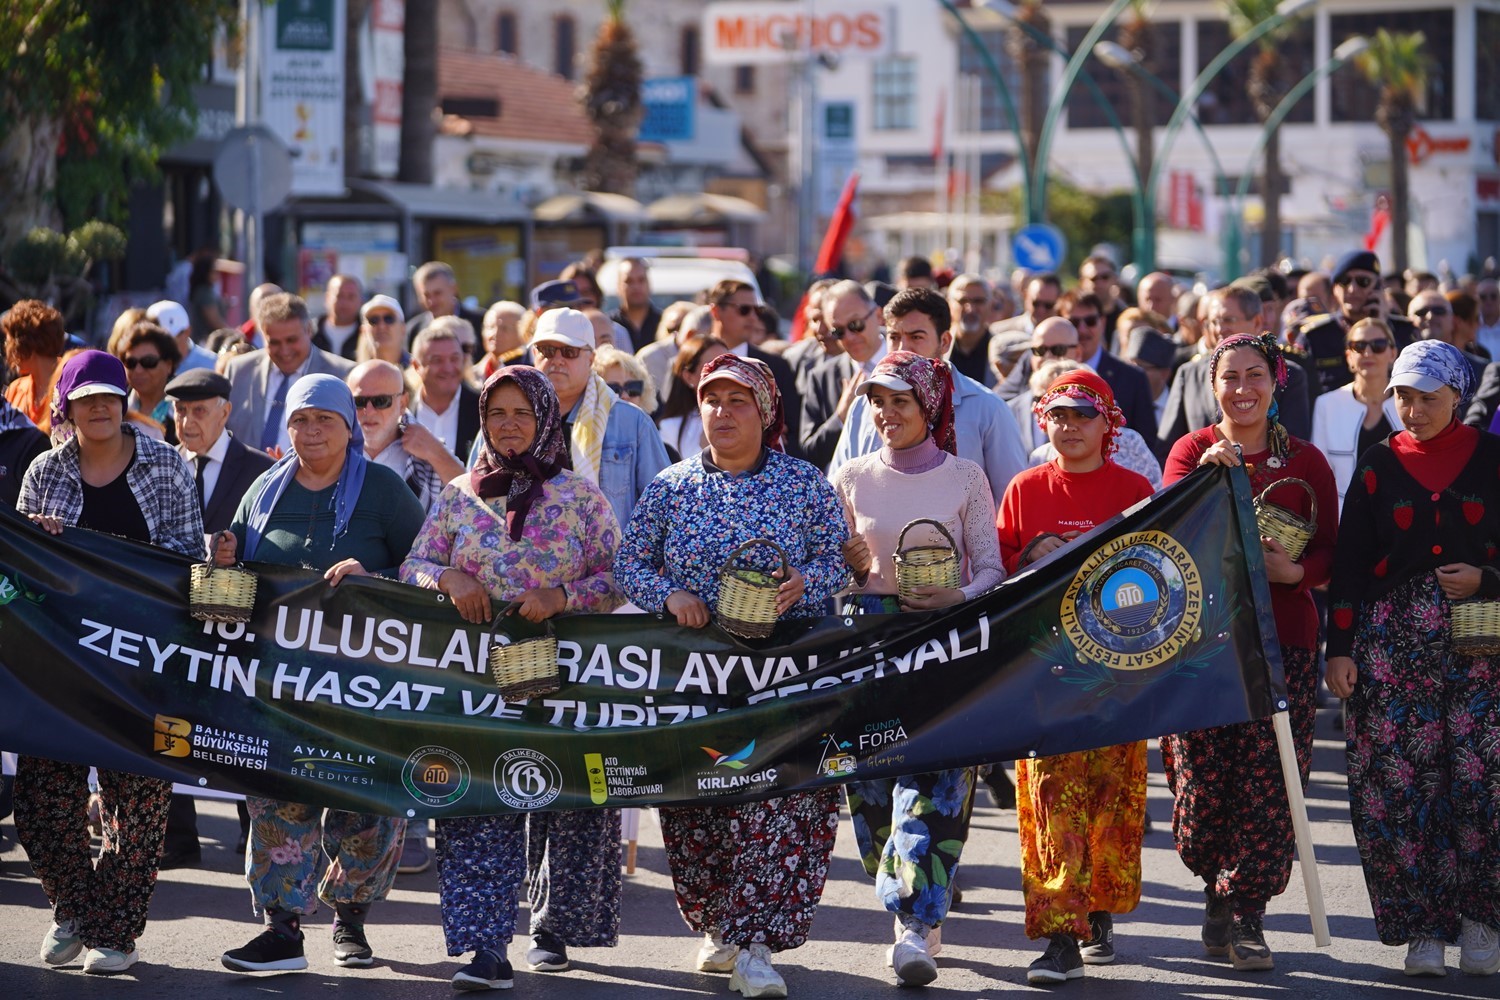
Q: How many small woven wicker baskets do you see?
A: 6